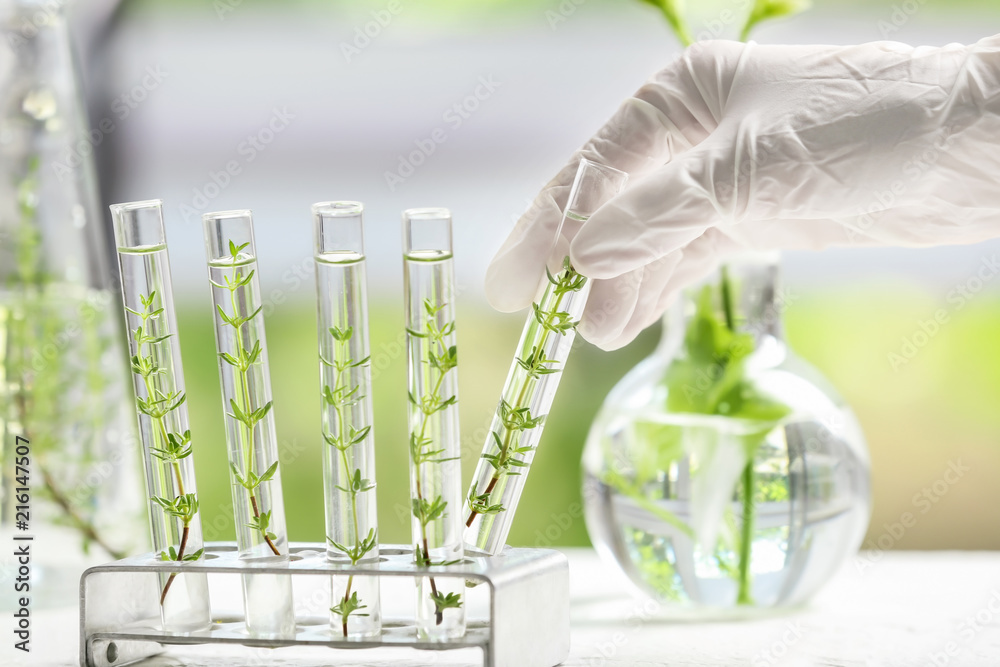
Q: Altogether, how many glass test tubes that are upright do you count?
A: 4